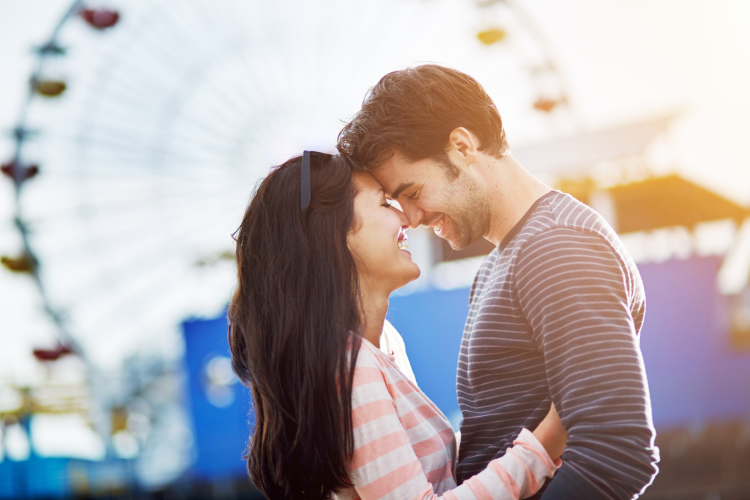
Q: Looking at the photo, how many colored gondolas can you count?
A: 7